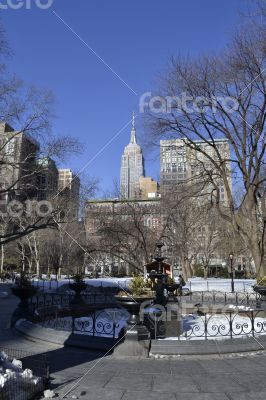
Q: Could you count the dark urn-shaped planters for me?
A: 5